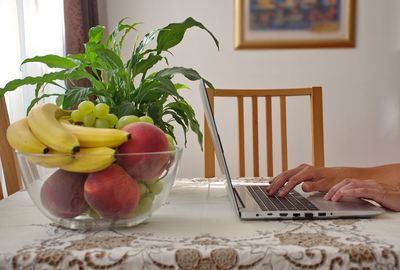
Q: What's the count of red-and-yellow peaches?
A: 3